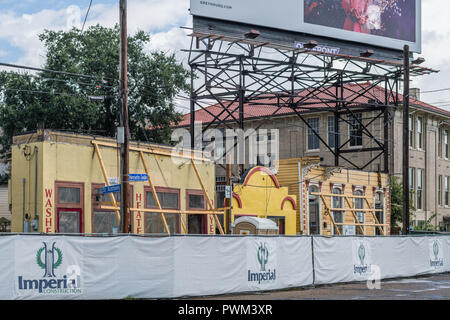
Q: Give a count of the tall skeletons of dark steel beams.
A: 1